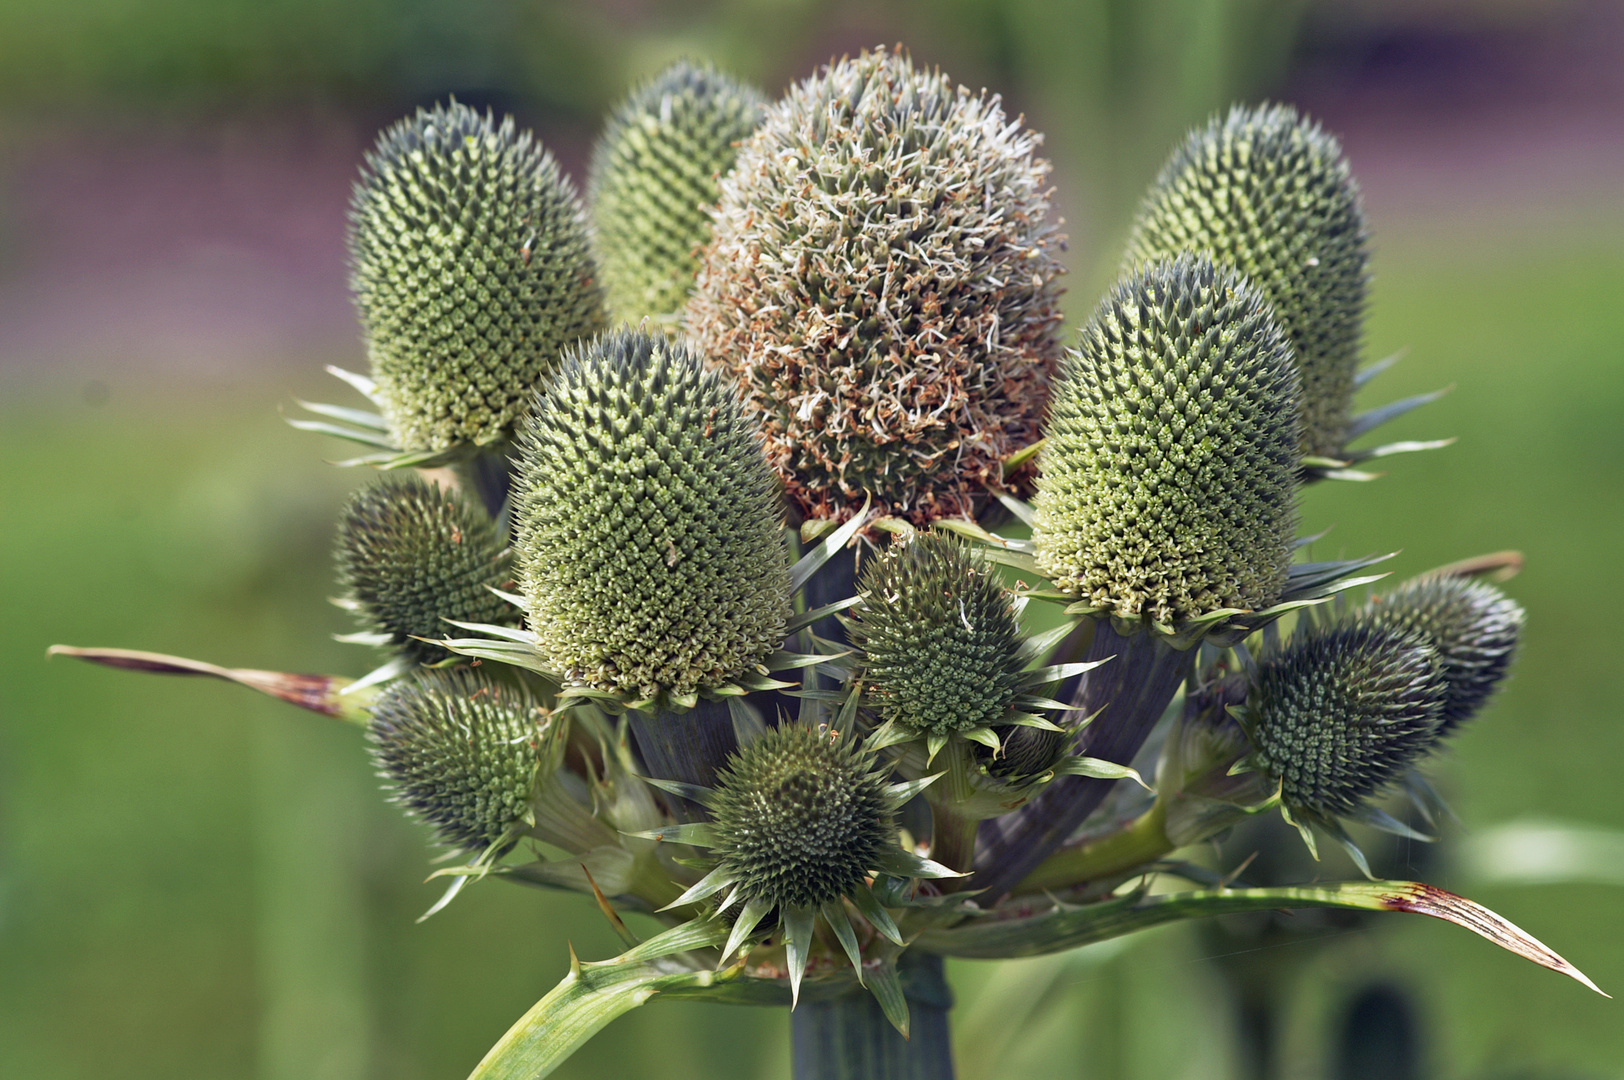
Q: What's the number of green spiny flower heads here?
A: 11